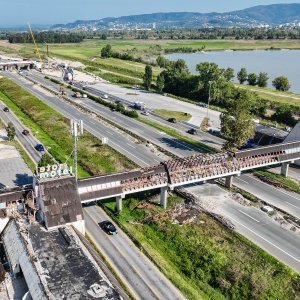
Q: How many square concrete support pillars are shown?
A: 4